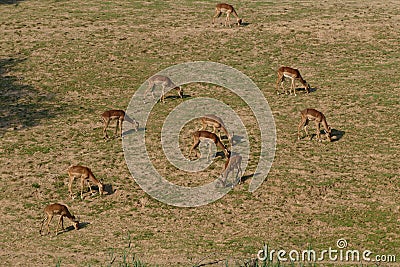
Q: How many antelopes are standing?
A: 10